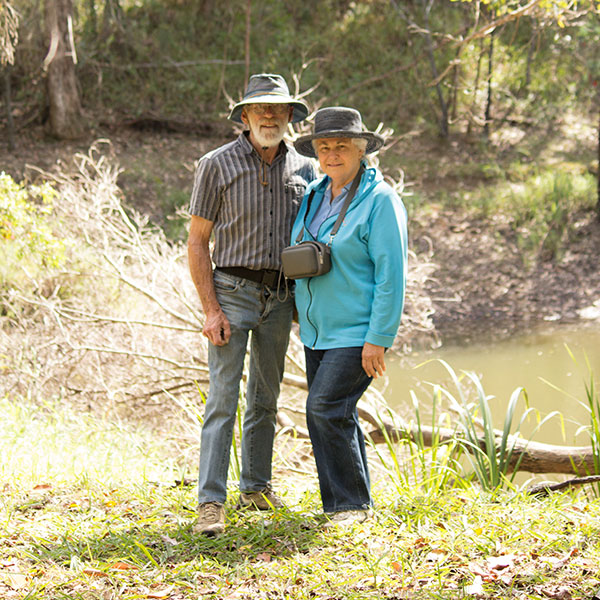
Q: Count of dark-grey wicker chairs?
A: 0